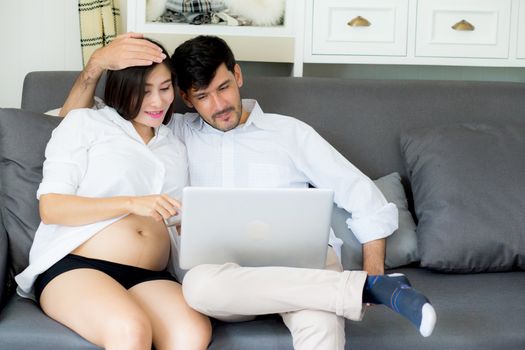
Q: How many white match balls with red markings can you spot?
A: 0